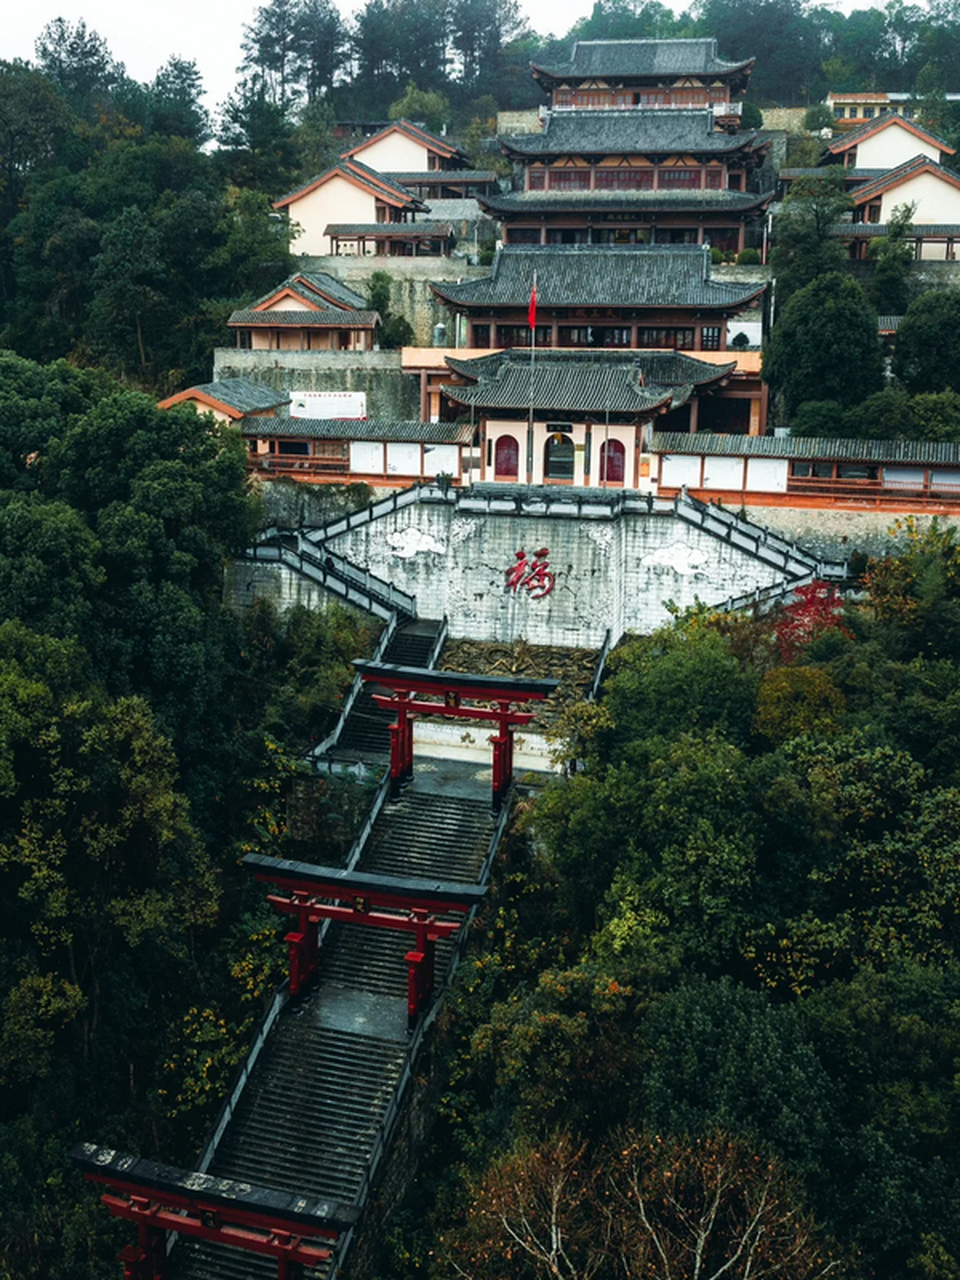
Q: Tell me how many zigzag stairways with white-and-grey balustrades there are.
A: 2